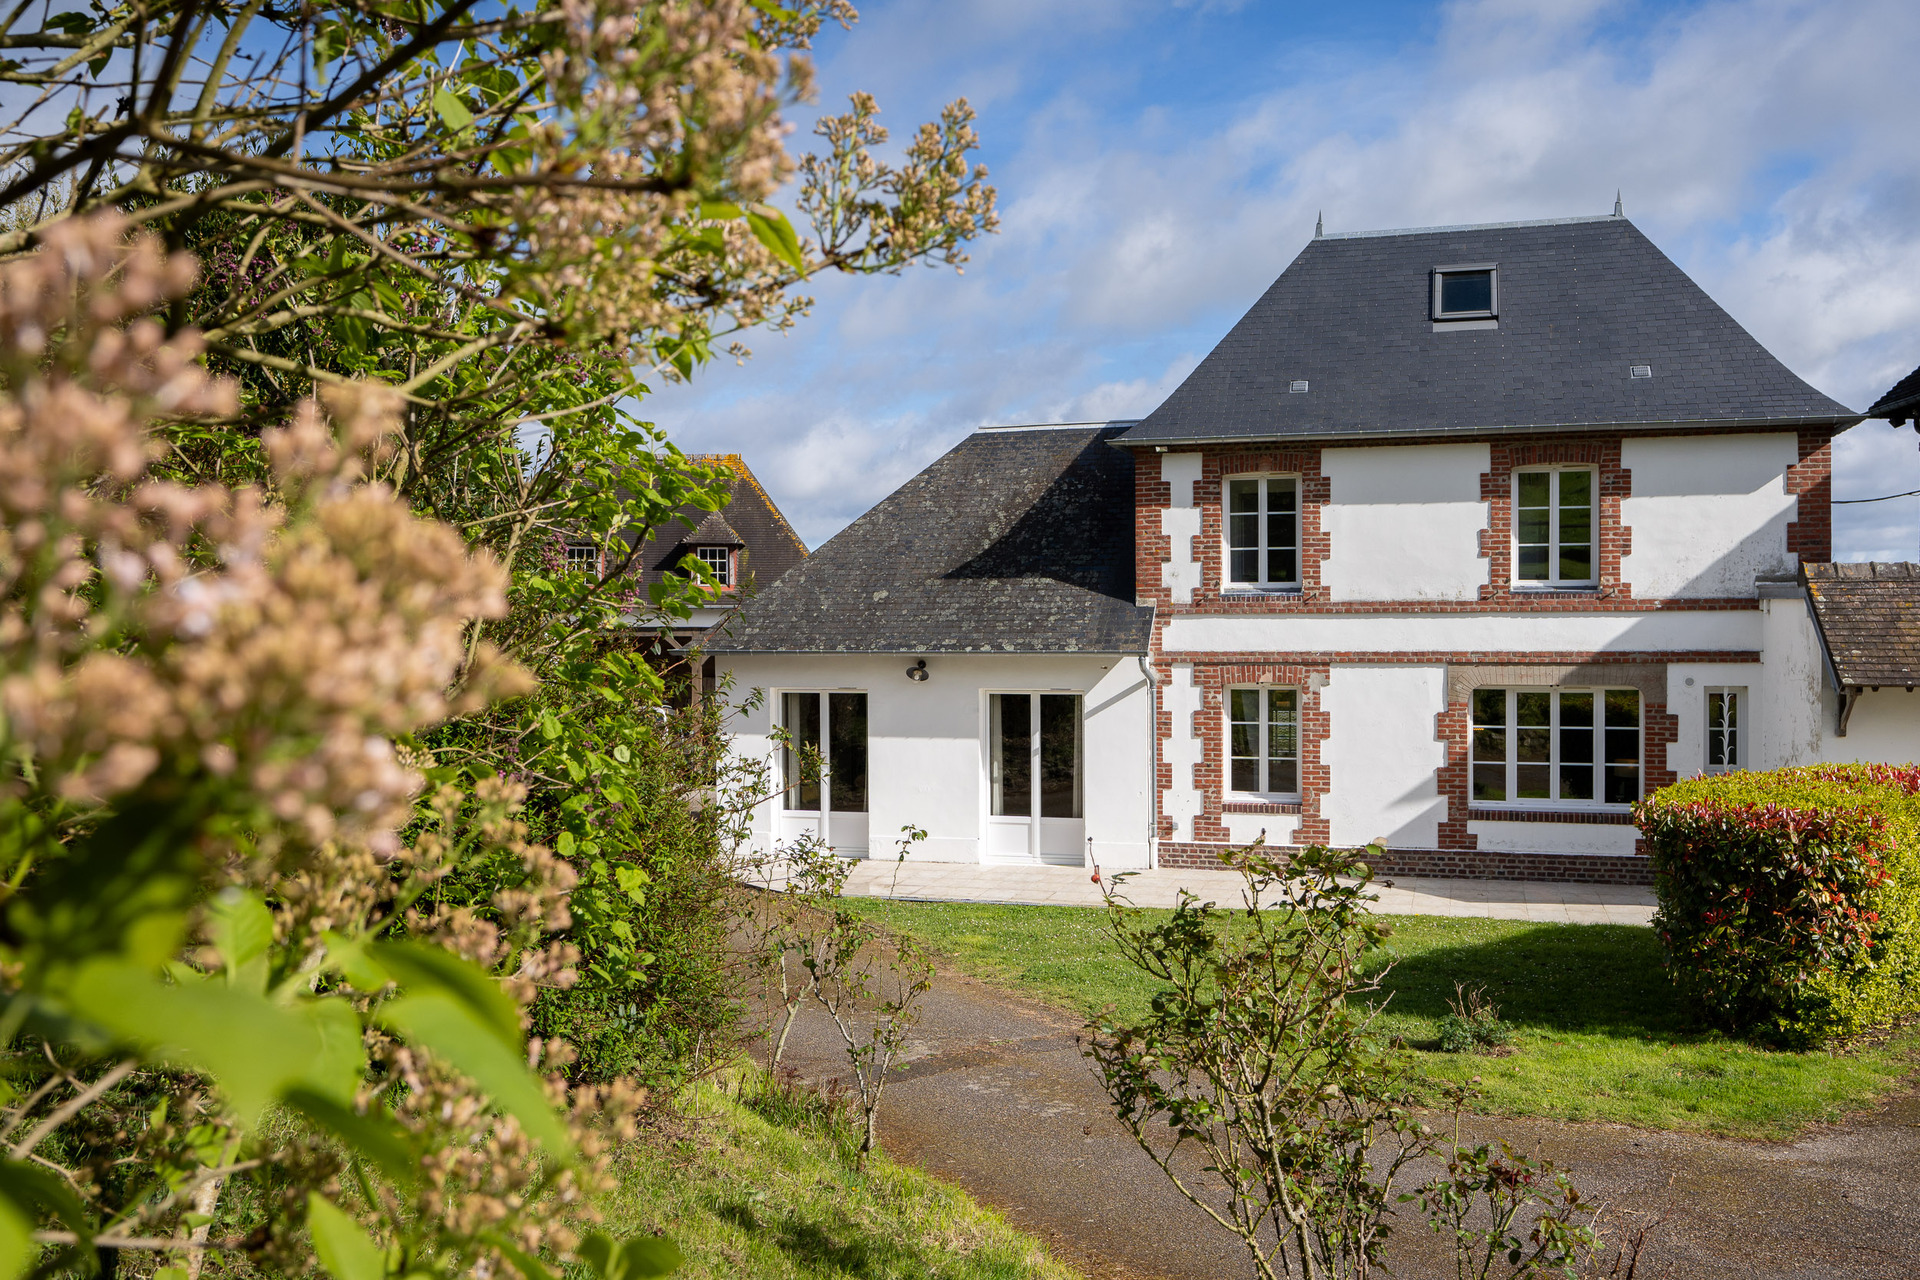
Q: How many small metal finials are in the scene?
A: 2